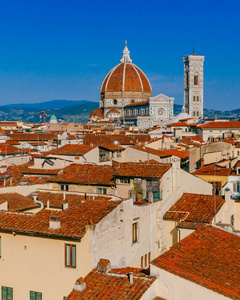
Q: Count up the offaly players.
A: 0